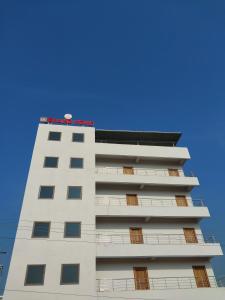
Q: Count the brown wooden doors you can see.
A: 8